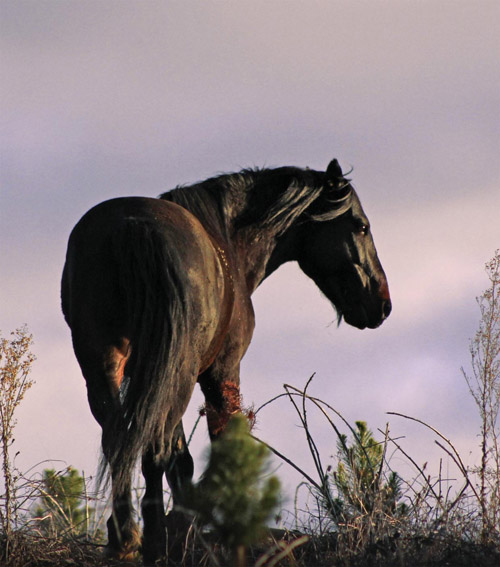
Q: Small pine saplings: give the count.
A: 3